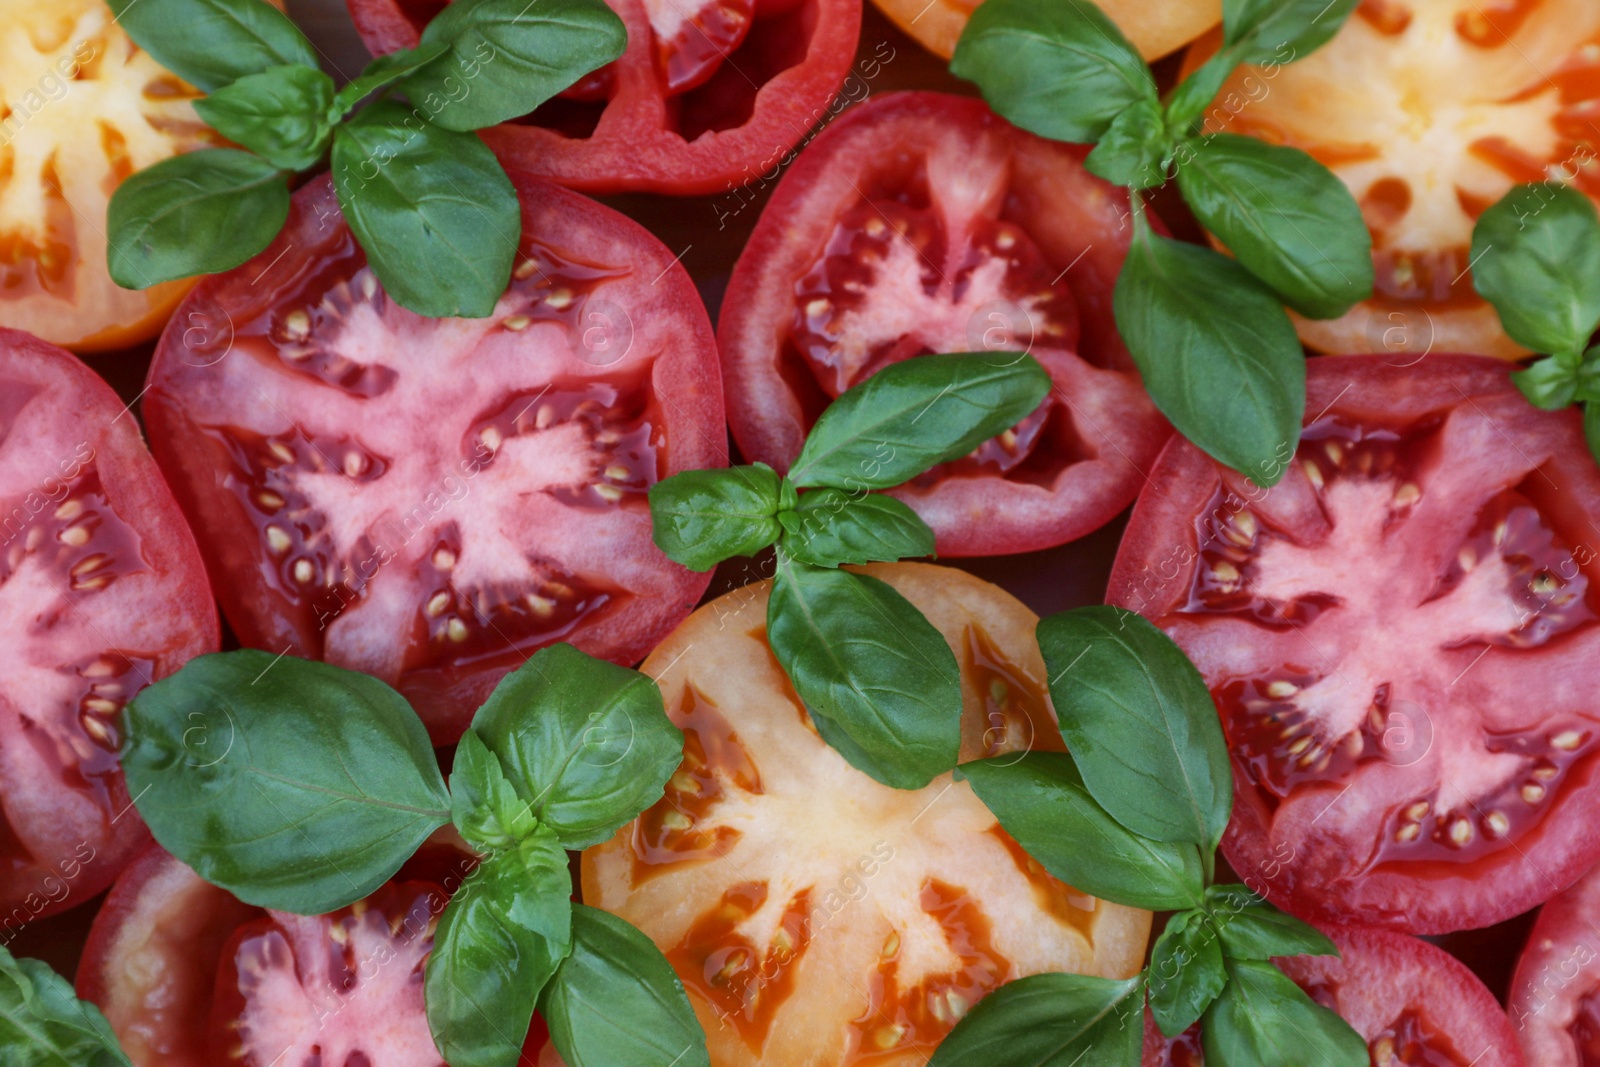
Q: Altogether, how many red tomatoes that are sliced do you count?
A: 8